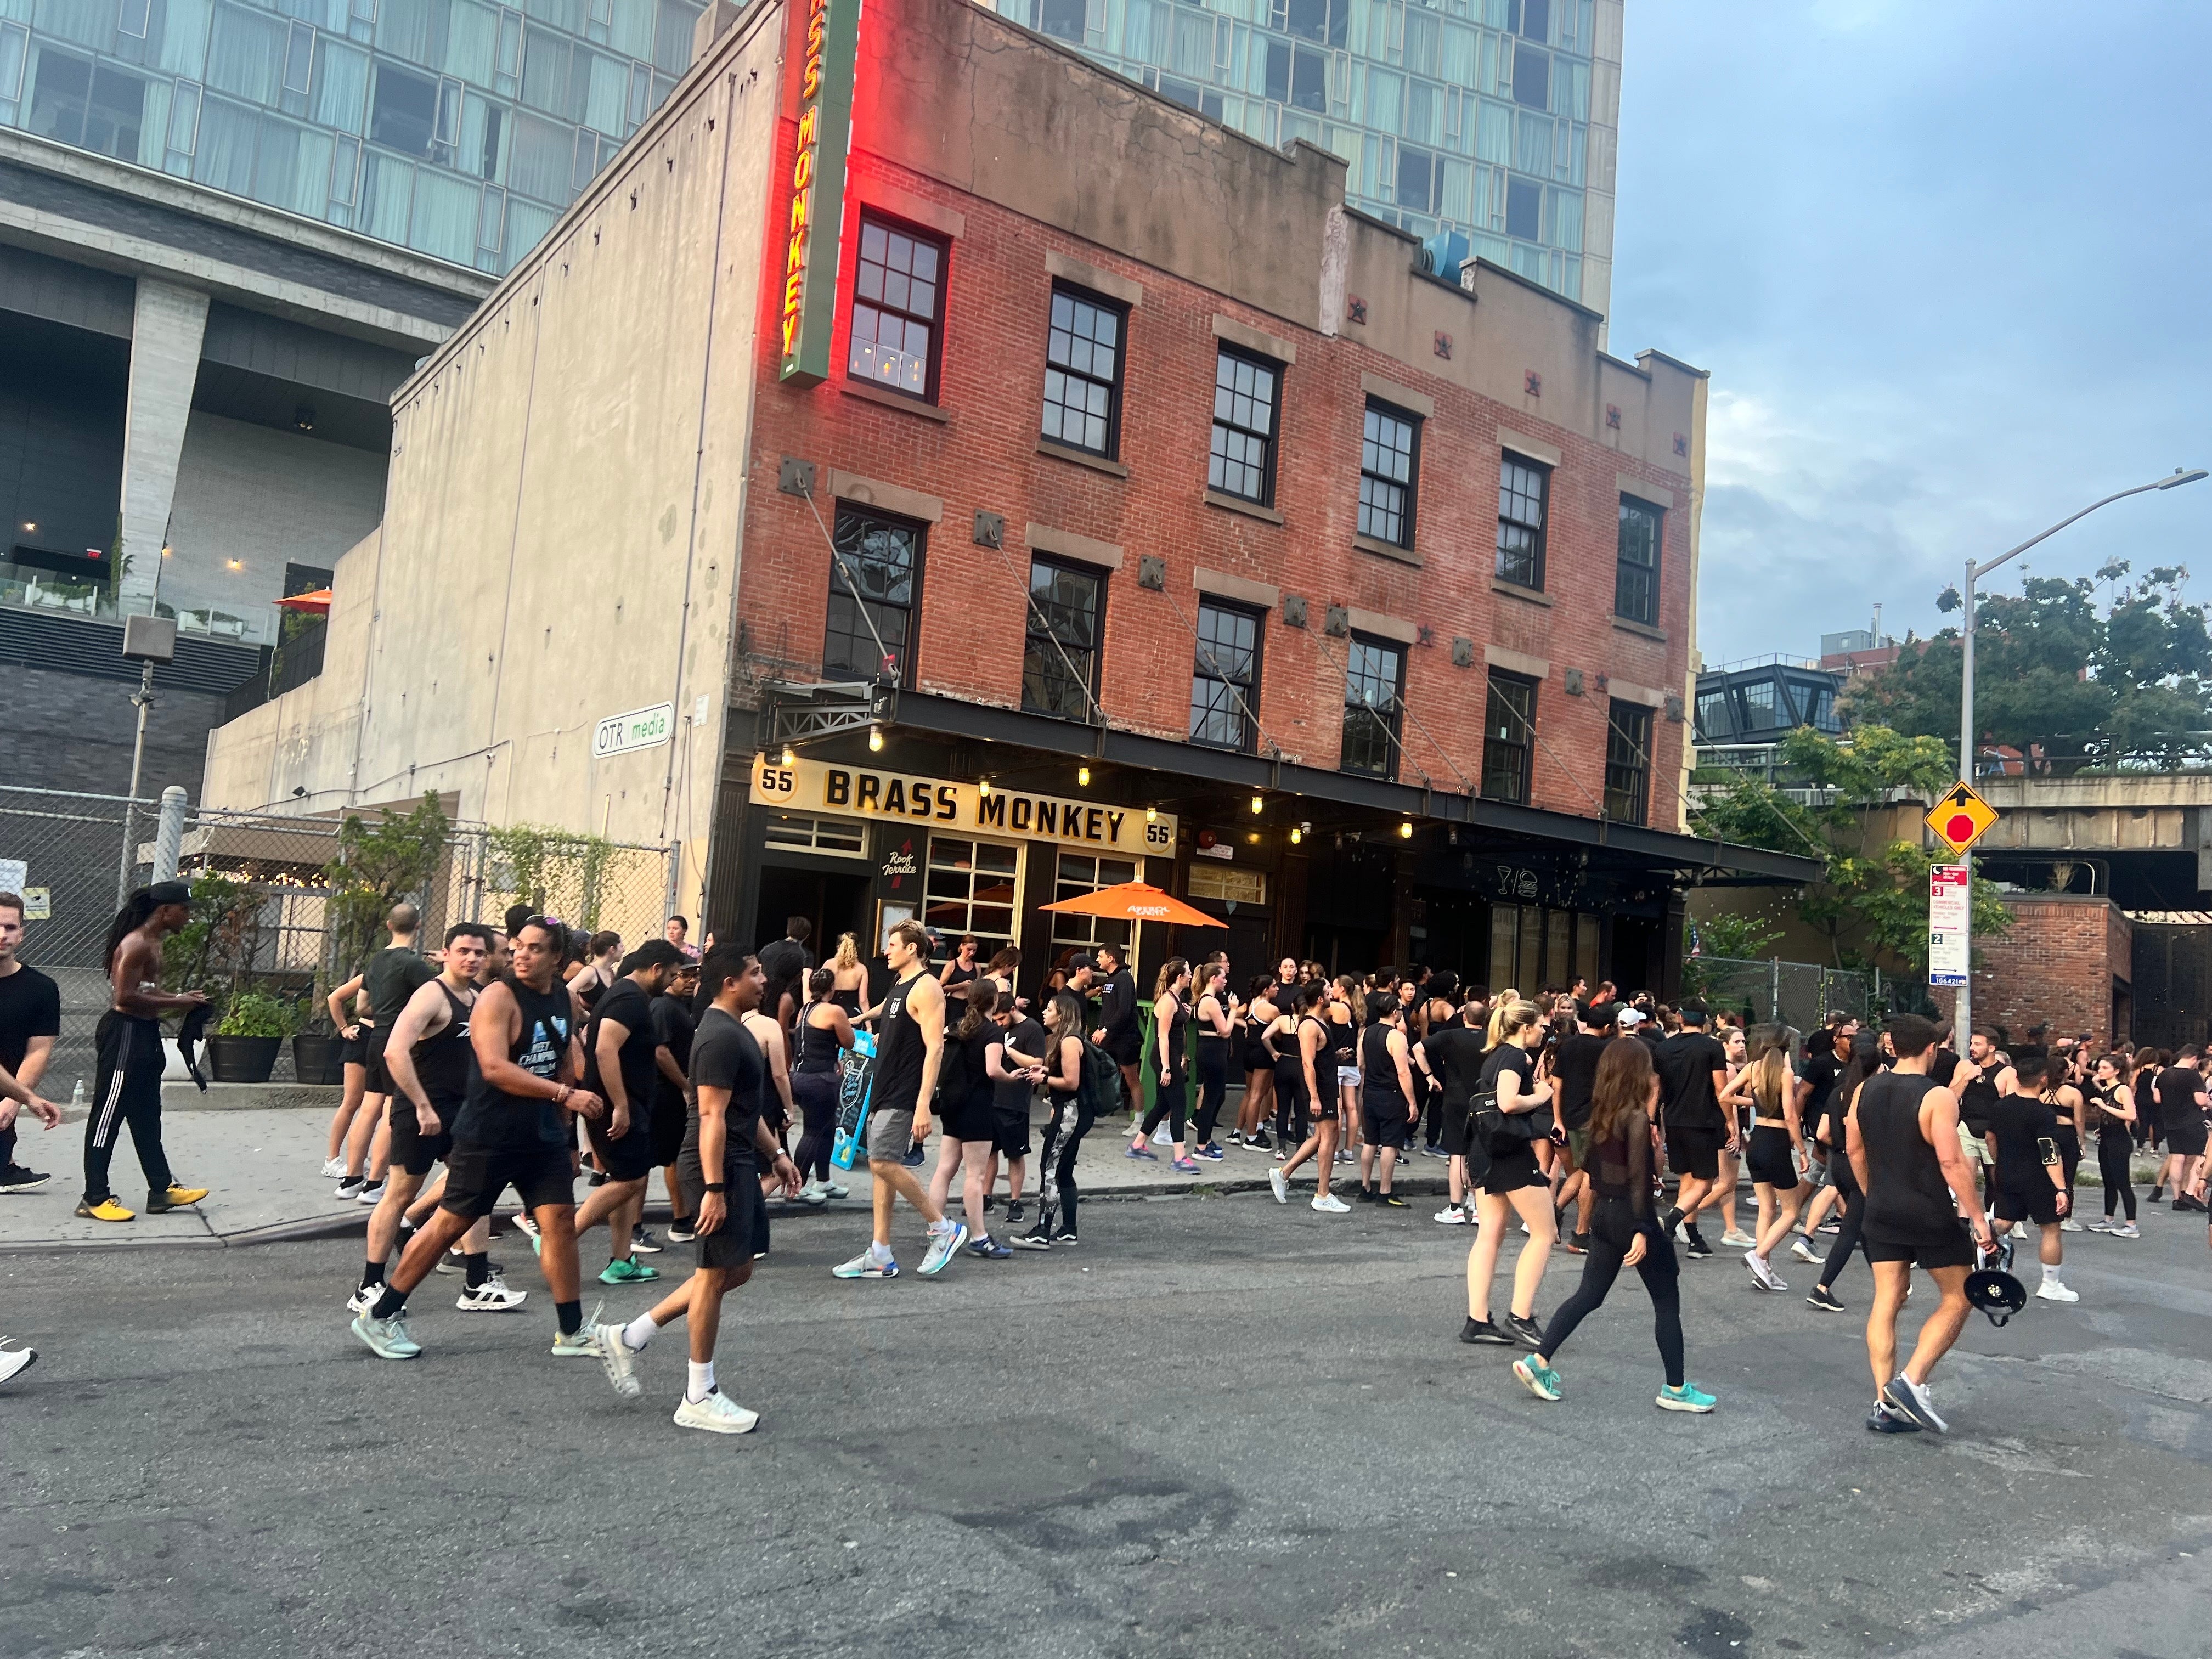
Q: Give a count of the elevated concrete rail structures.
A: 1